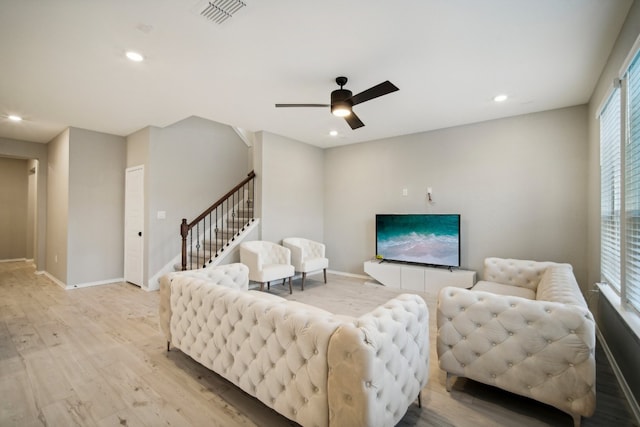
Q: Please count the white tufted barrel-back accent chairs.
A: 2